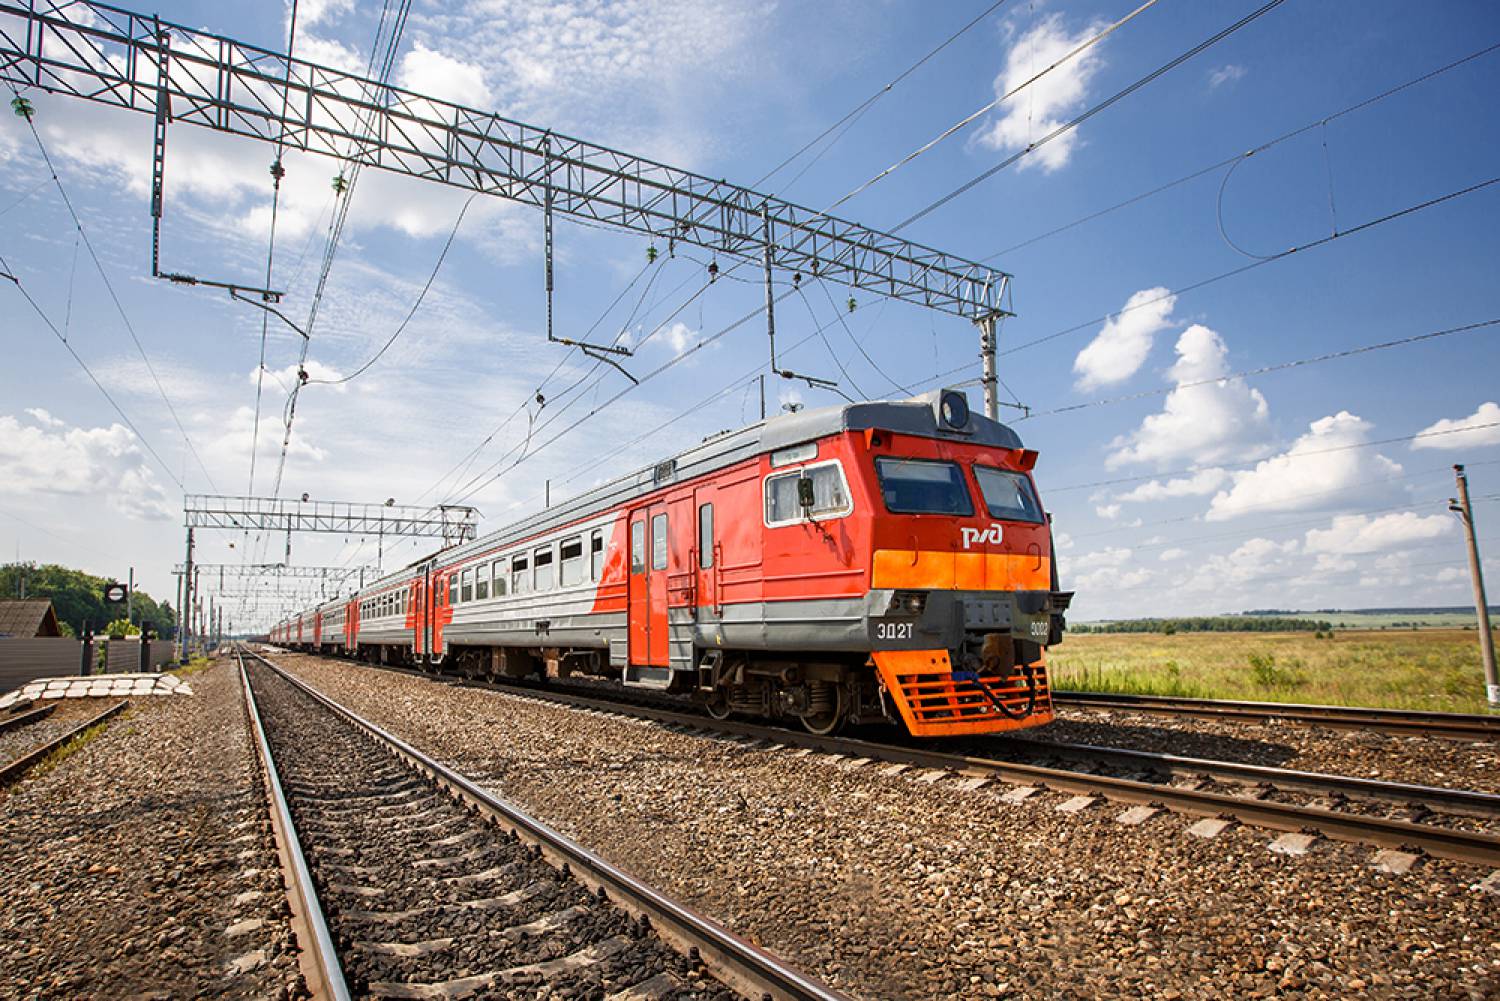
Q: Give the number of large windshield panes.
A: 2